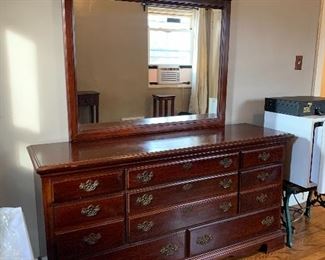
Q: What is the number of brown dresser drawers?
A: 11